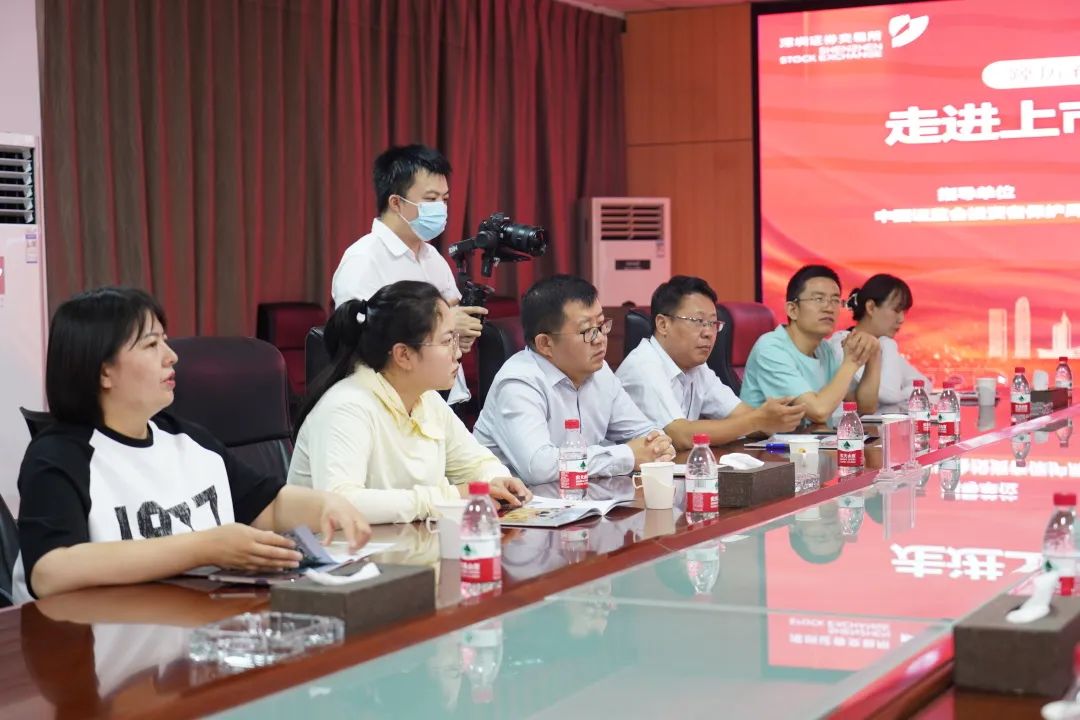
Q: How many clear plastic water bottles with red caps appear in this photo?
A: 9